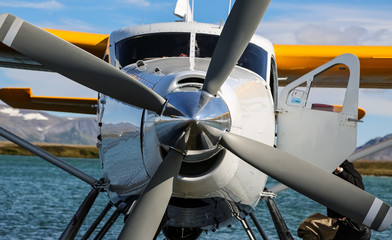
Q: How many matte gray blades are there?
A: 4